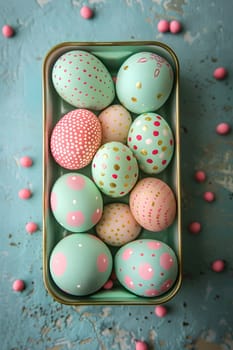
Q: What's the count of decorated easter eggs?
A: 11